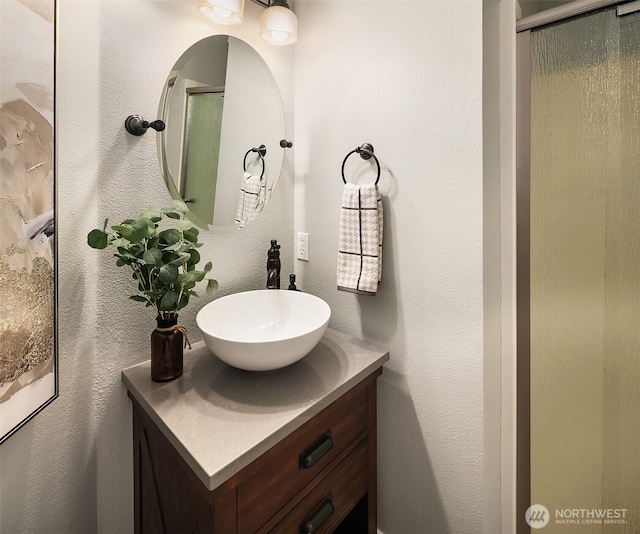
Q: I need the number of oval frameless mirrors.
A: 1